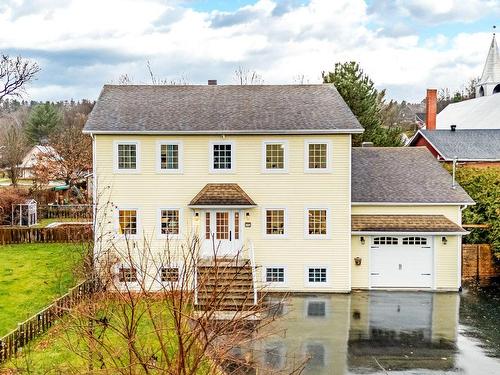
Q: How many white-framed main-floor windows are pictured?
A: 4